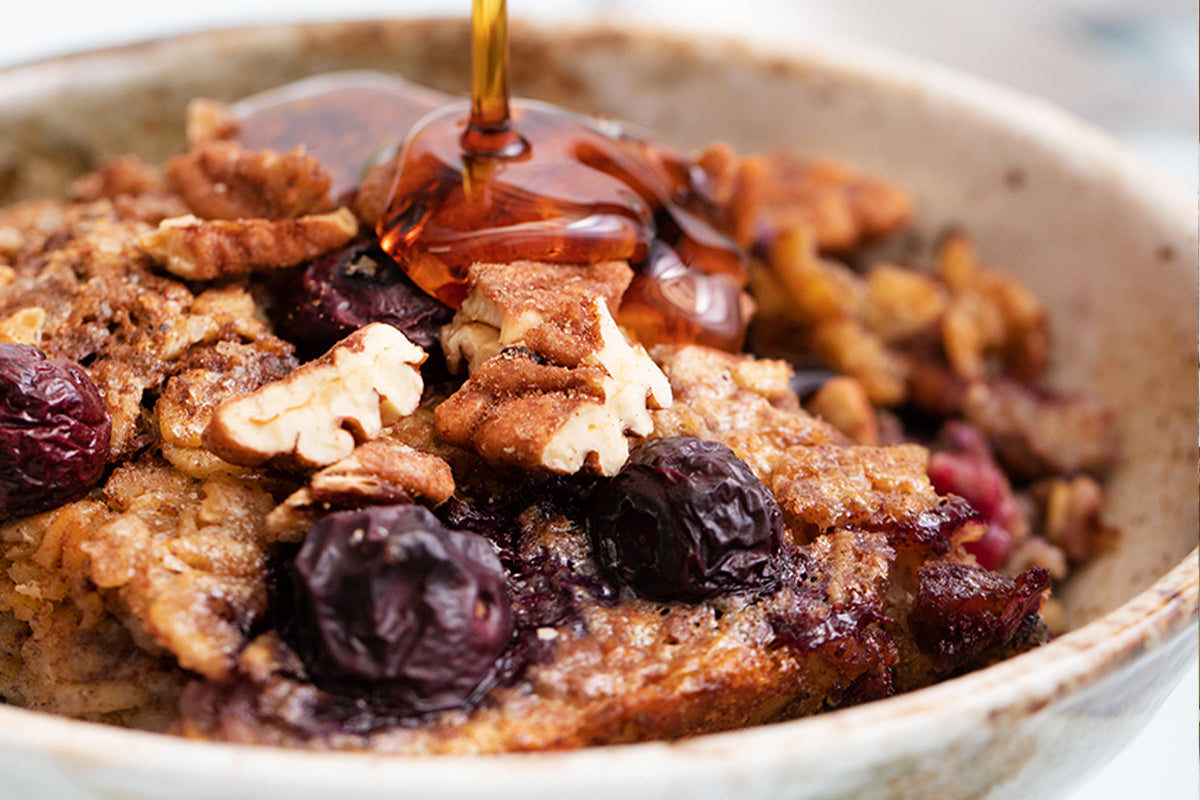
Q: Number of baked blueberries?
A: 4